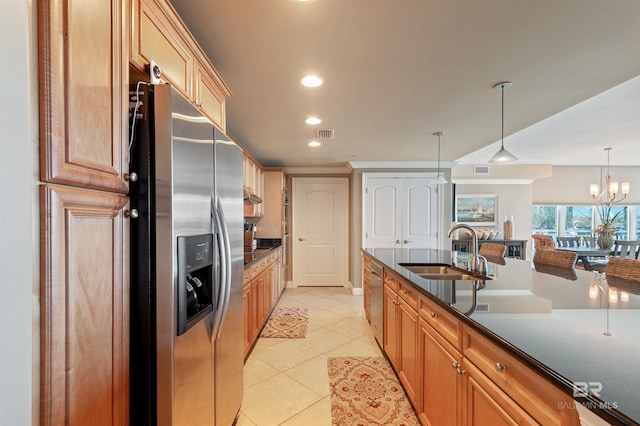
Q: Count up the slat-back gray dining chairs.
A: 3